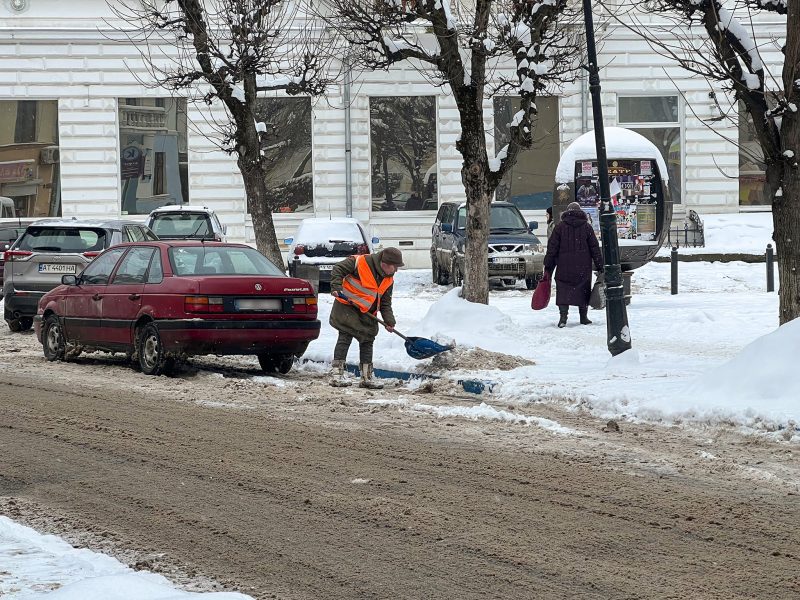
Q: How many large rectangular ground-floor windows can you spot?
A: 7